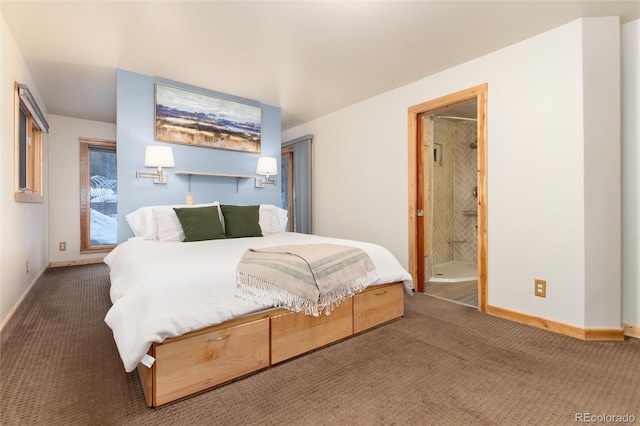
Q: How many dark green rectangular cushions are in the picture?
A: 2